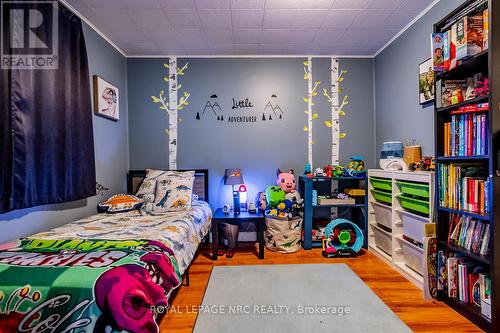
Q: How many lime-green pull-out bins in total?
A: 4